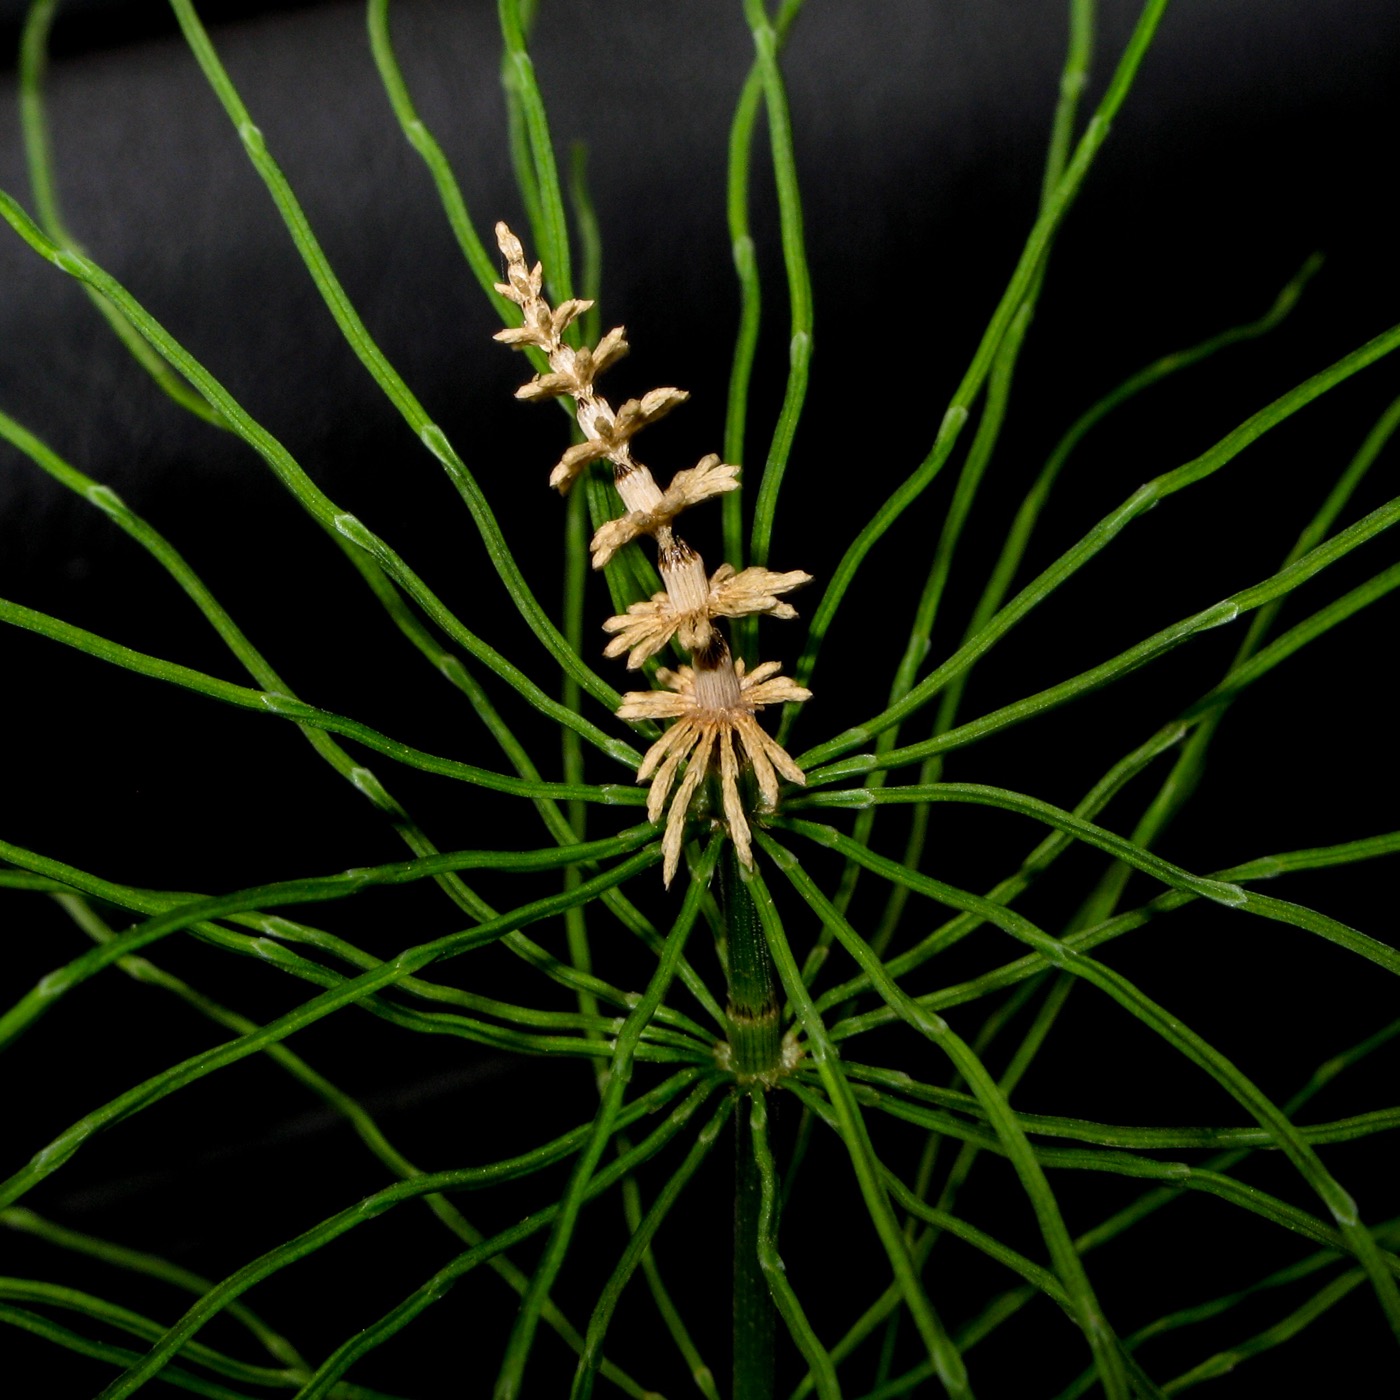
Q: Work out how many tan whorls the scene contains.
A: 7